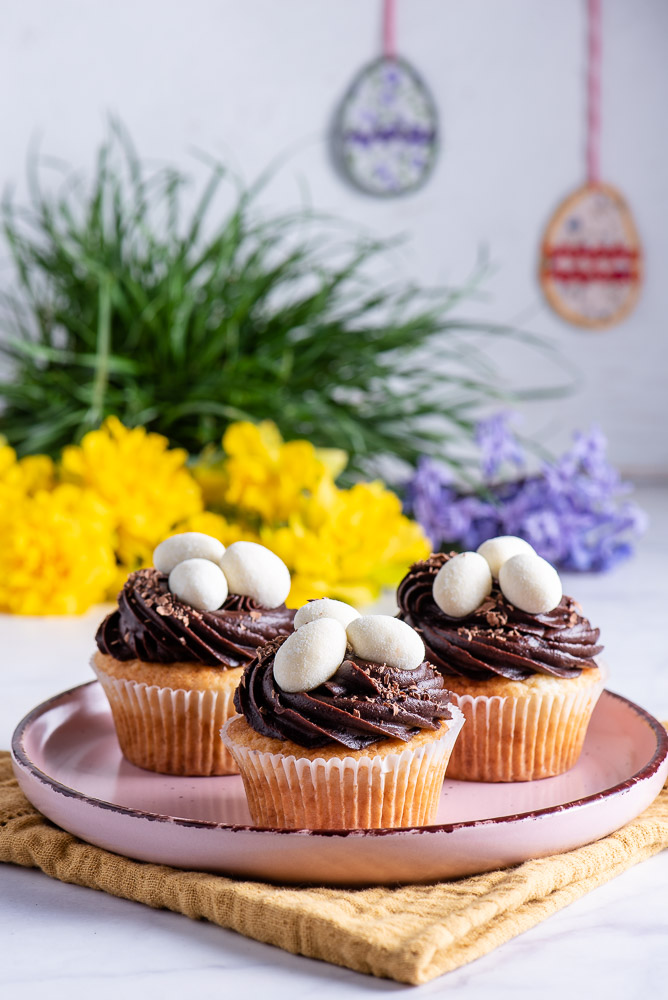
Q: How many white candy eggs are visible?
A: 9